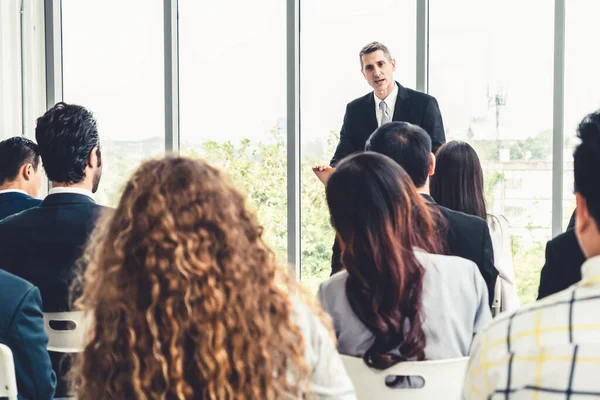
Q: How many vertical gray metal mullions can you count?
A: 5